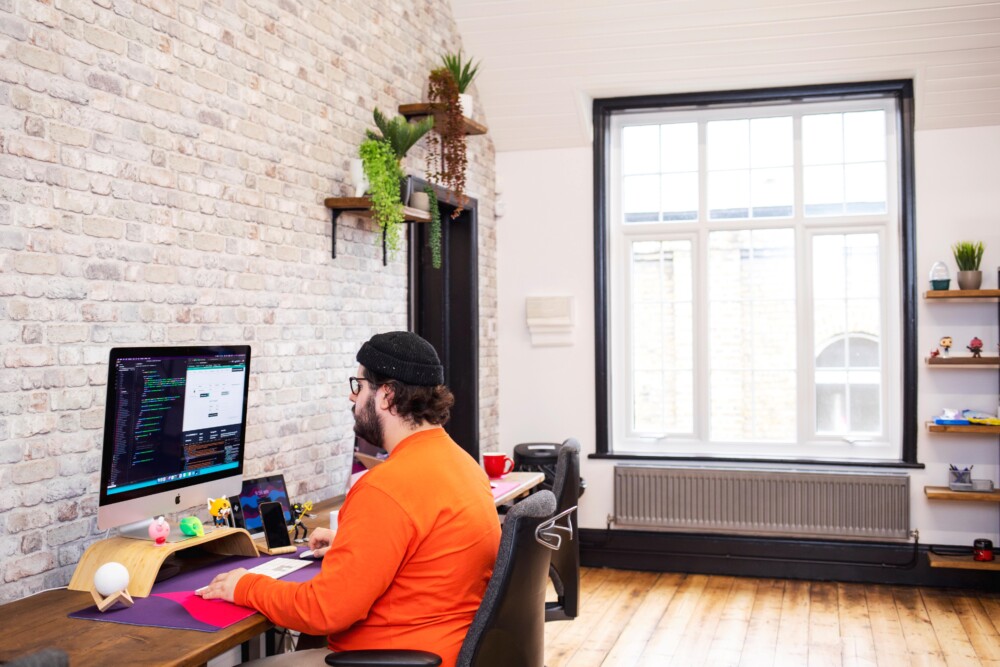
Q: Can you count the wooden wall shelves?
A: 7